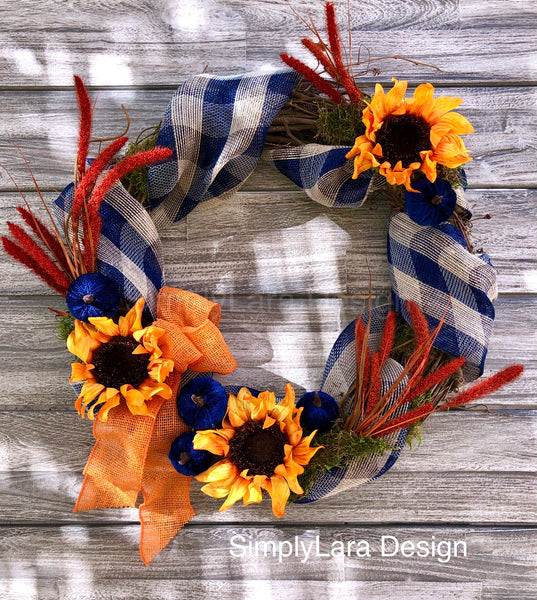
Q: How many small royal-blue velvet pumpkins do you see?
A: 5